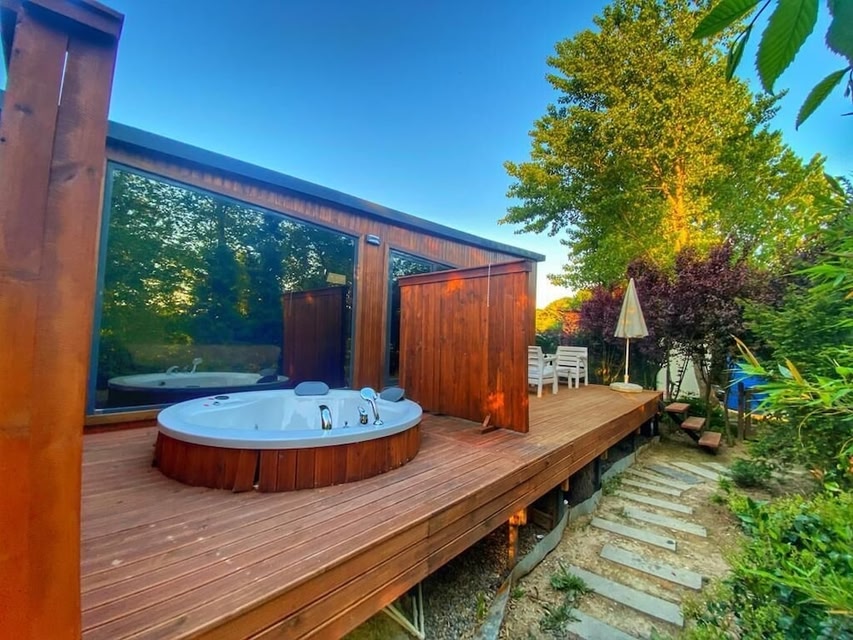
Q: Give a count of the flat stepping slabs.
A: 11